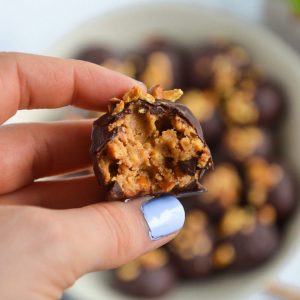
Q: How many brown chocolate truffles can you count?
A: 12